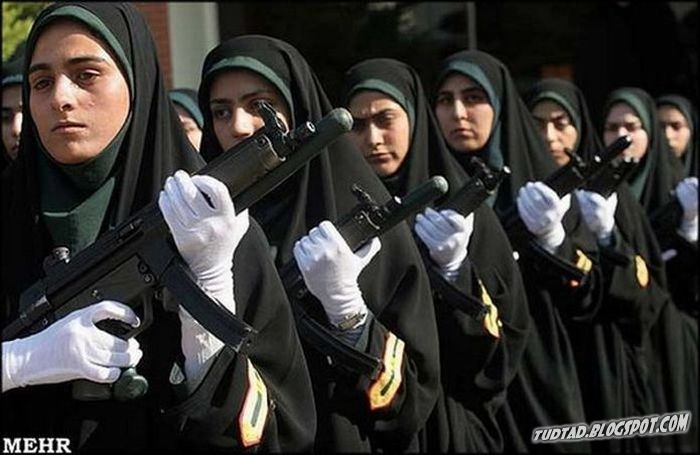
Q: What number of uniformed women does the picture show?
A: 9